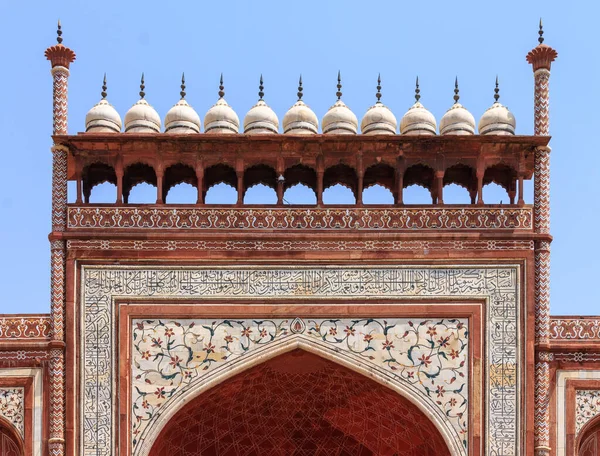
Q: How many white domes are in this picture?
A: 11